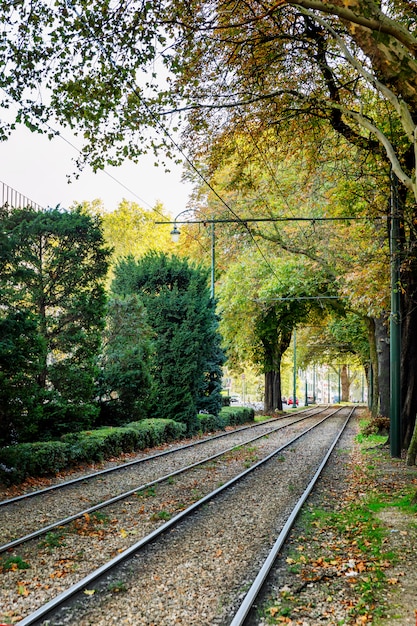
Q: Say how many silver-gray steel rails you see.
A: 4